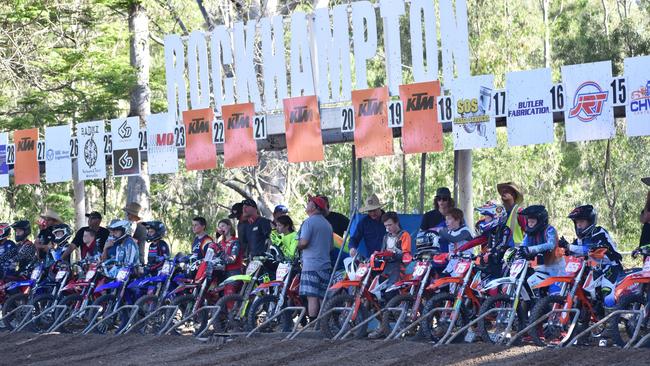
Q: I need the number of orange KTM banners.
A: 6